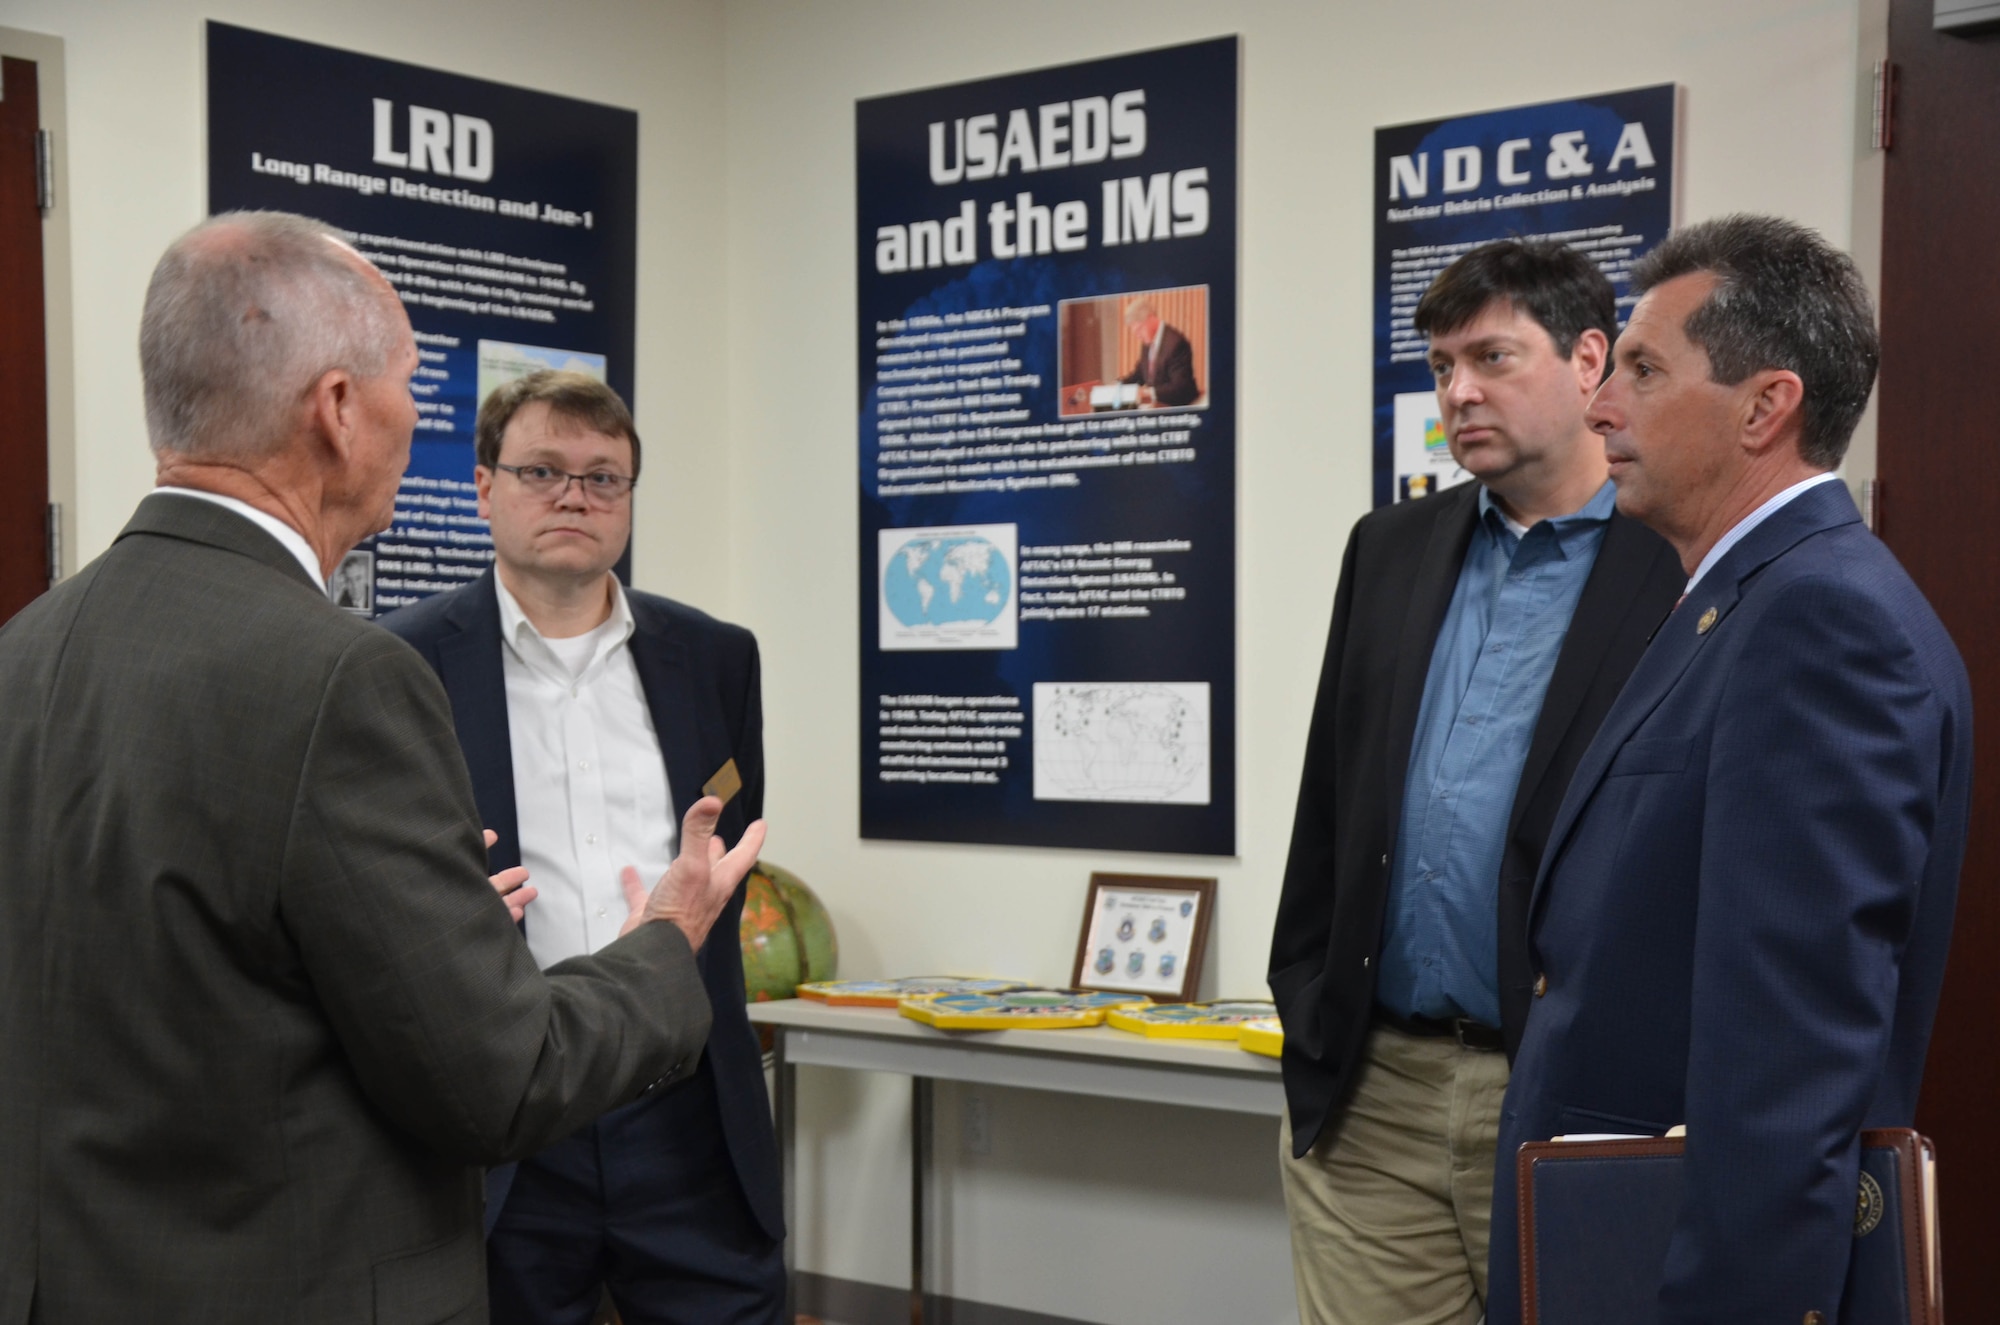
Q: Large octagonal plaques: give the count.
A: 4